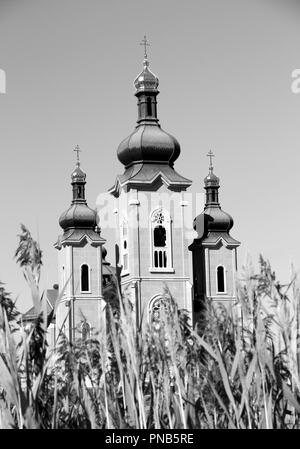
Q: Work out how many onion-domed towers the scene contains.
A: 3